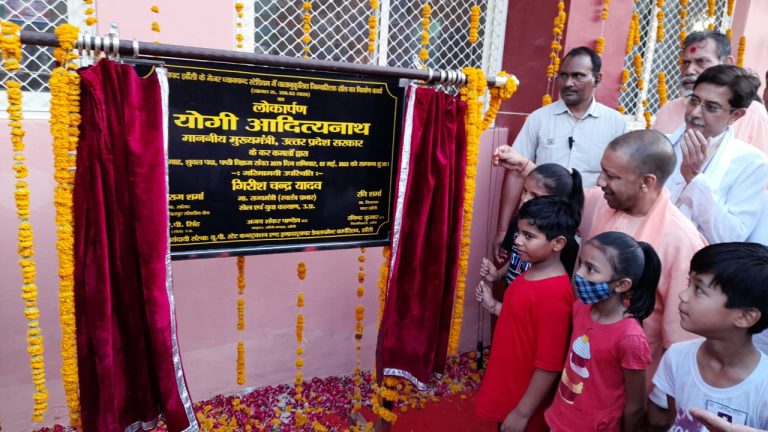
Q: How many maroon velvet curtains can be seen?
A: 2